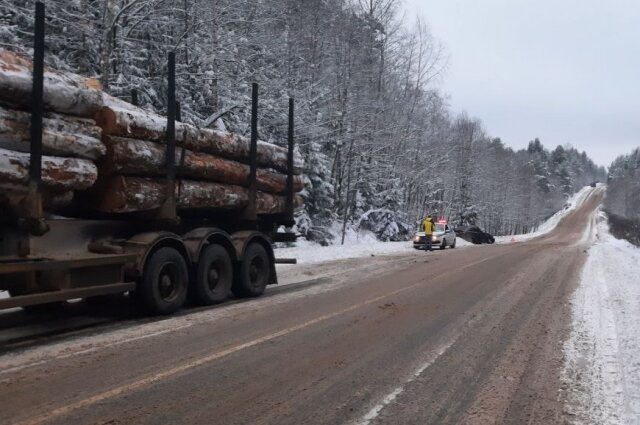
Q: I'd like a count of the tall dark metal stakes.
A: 4